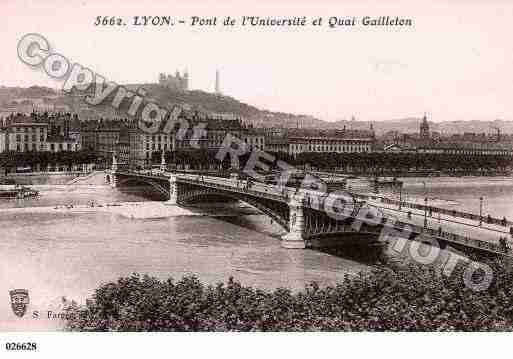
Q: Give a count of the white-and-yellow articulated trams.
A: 0